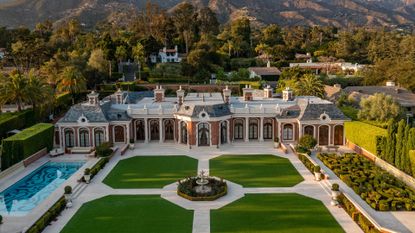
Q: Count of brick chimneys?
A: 8